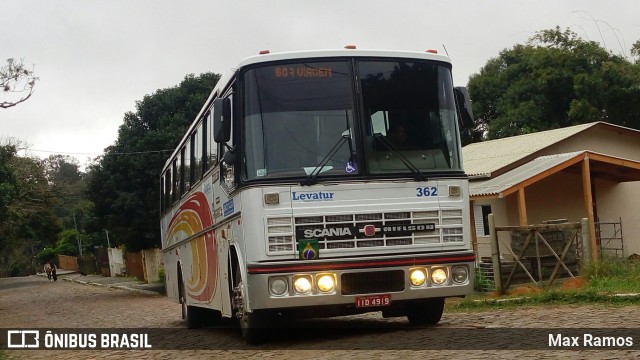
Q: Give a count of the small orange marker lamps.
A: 3